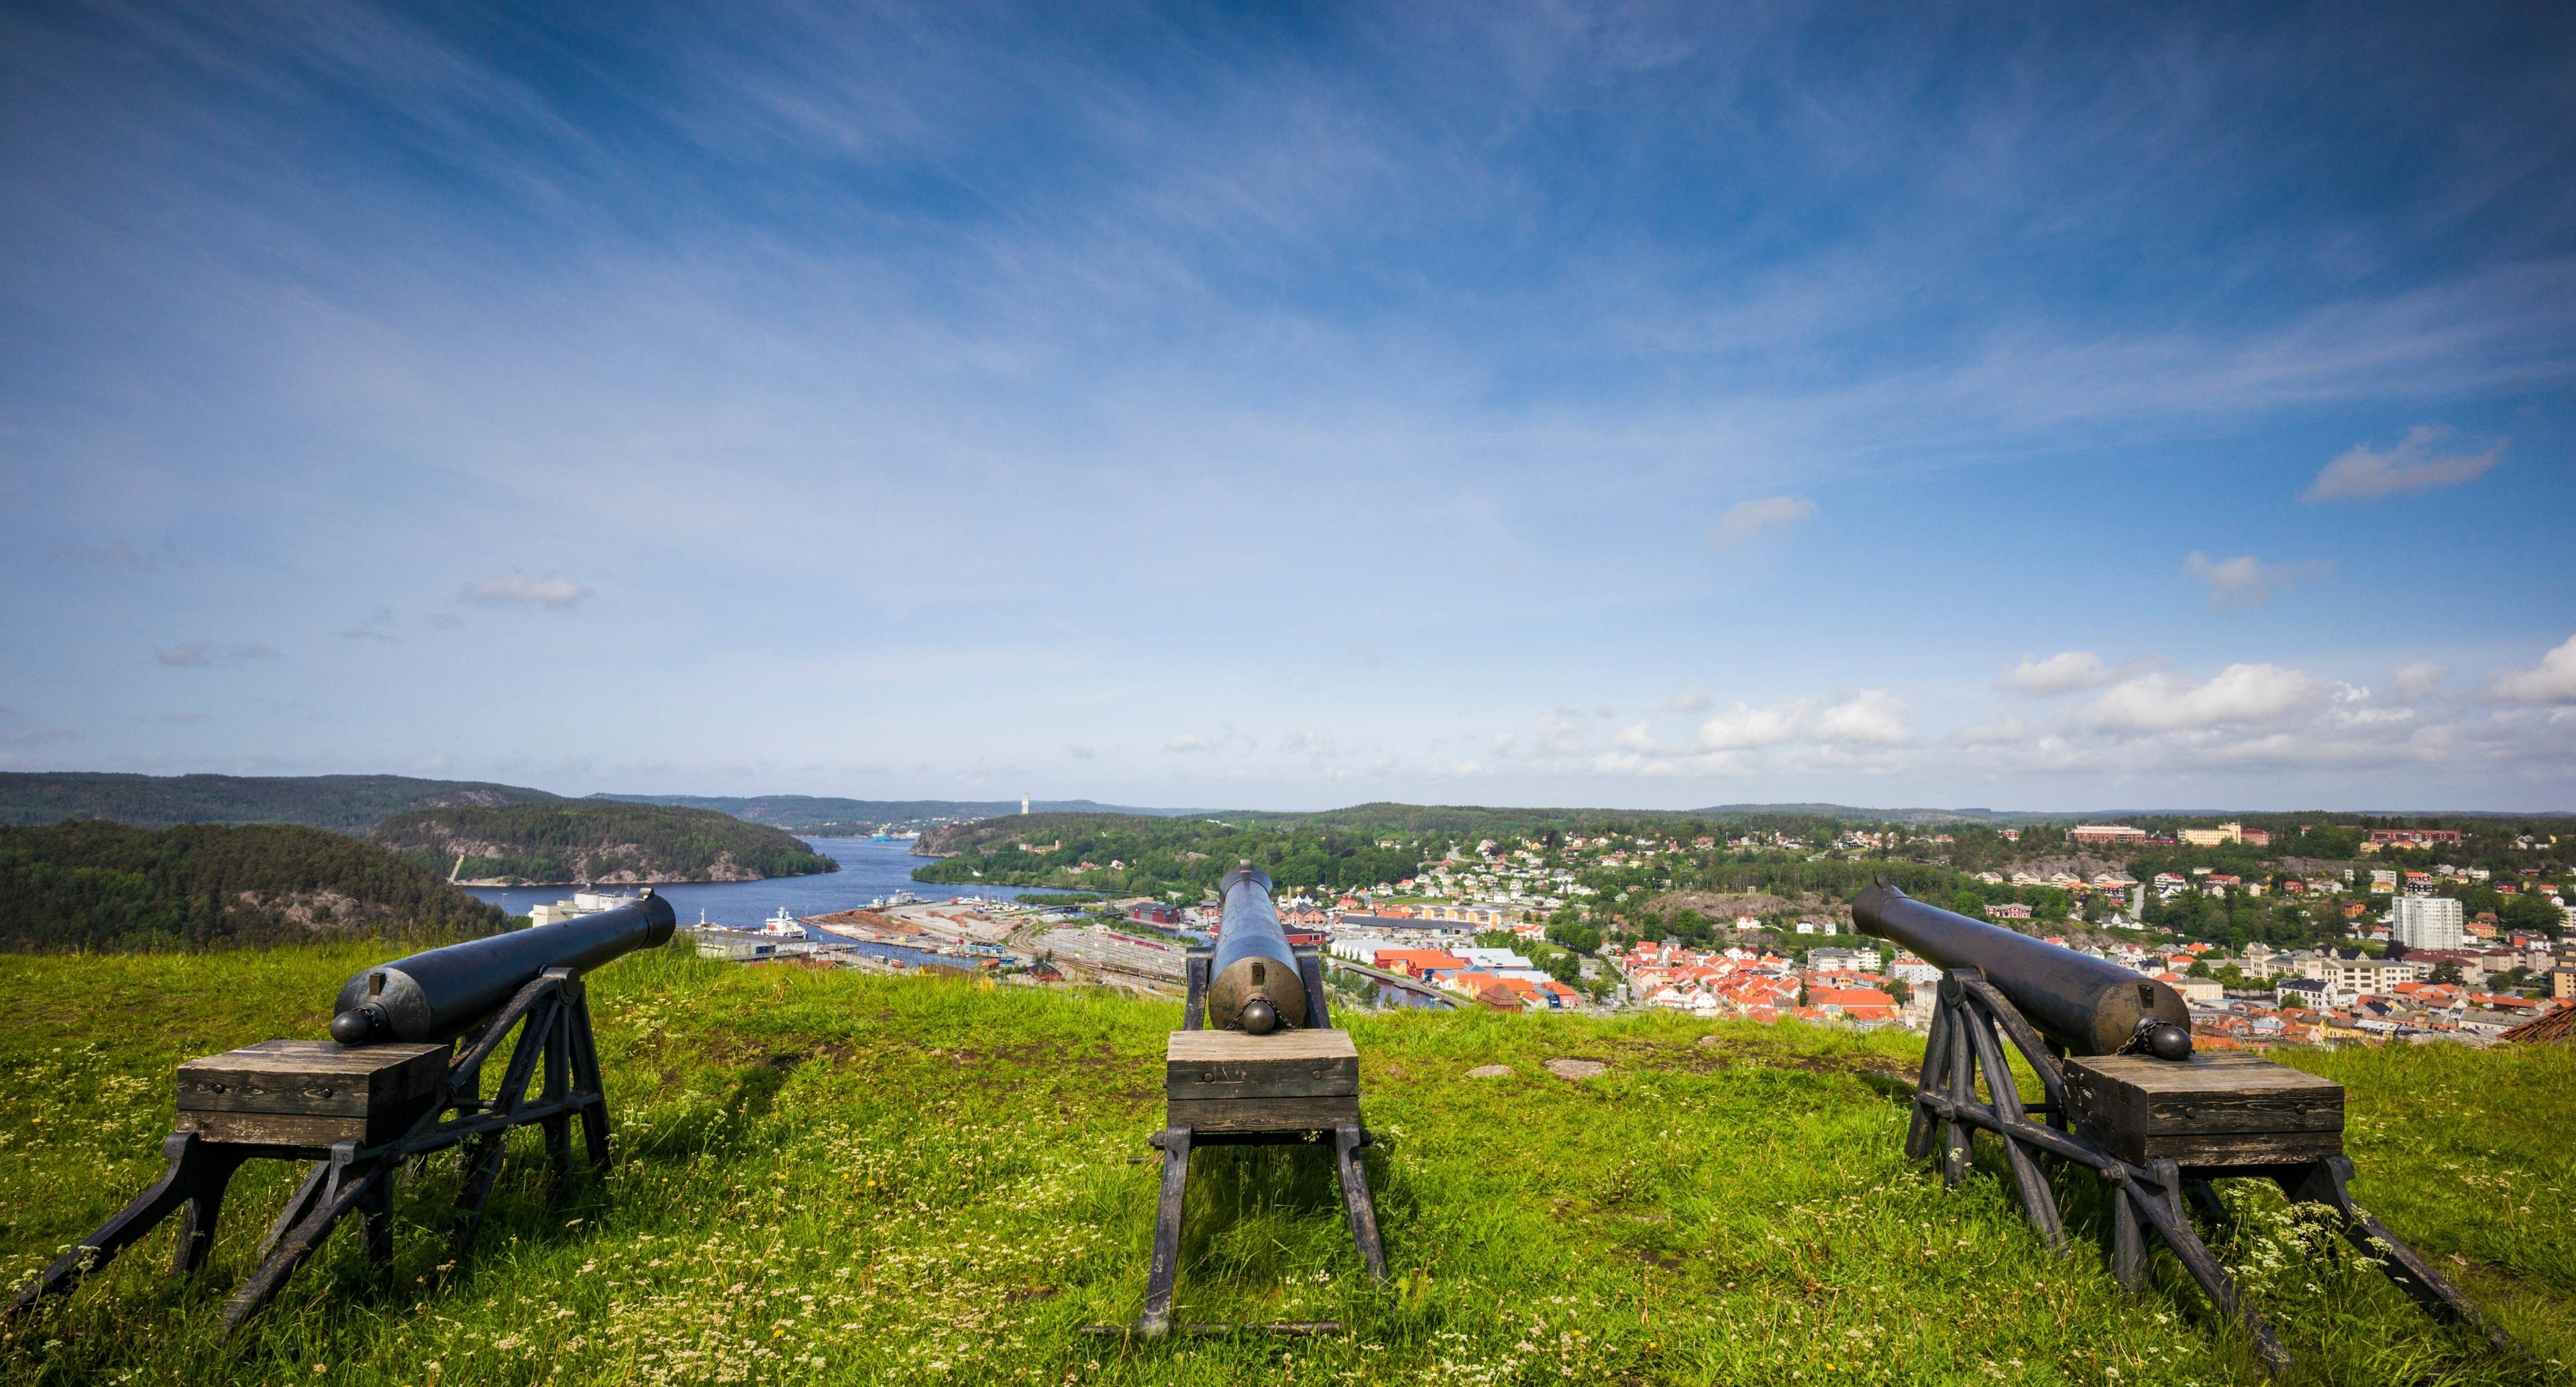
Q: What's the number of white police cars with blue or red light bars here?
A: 0